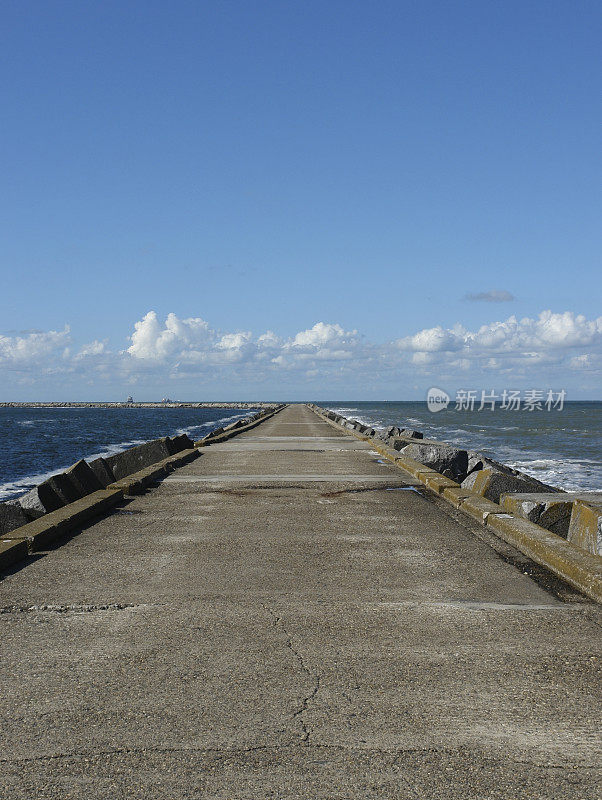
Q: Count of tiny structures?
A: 2